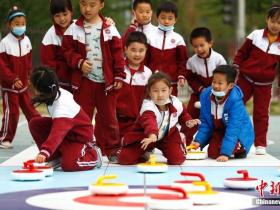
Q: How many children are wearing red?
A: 11